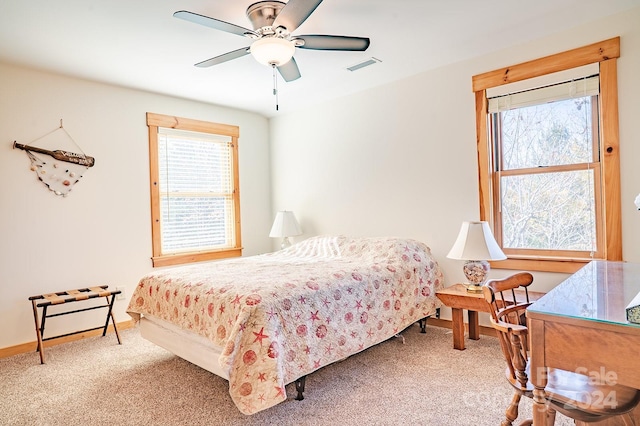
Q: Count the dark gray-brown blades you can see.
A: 5